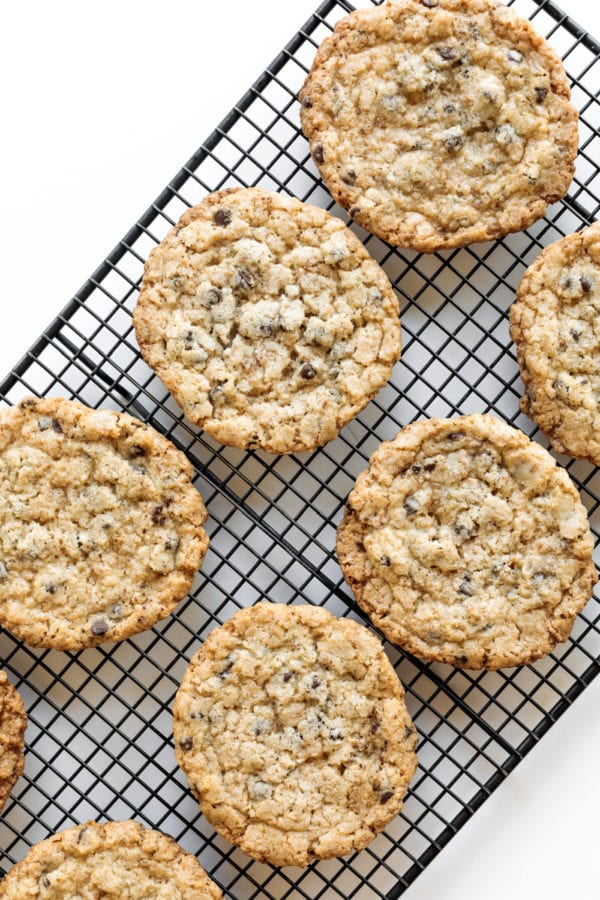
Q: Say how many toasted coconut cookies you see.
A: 8